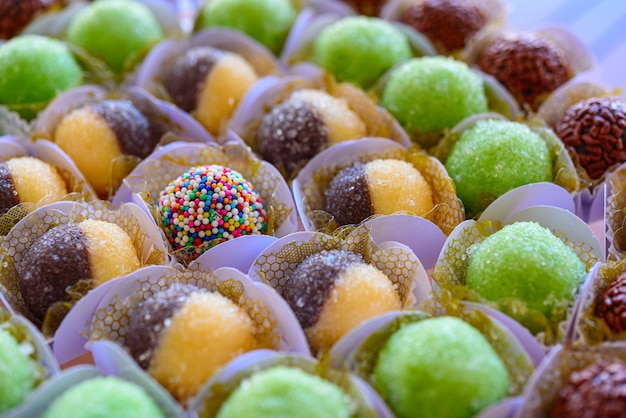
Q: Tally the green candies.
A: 11